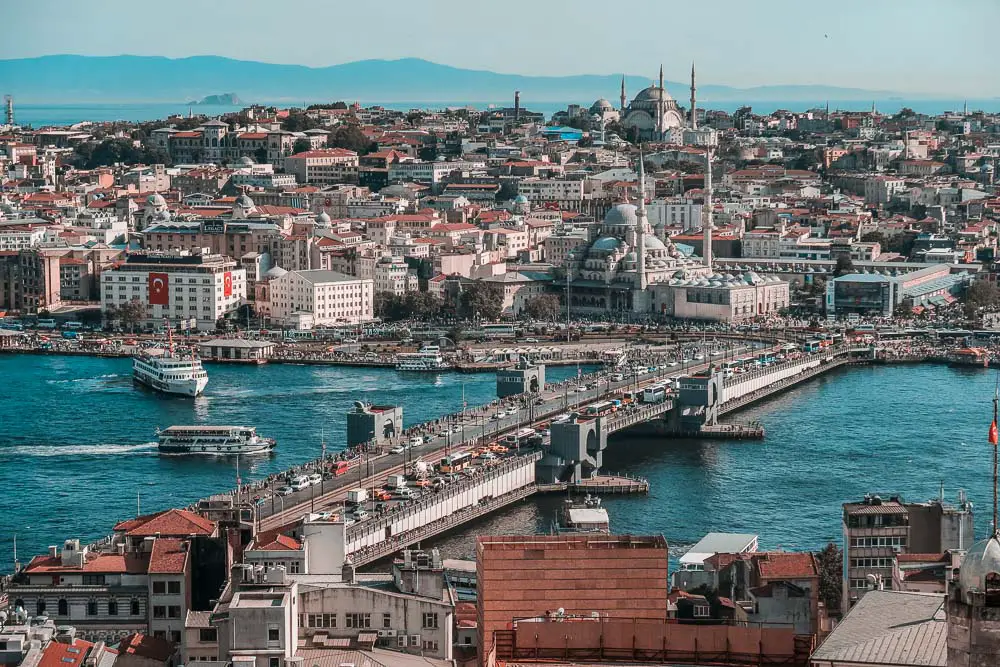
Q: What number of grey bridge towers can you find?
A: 4